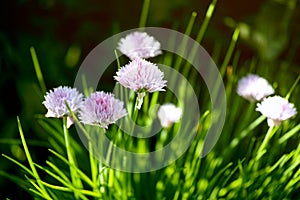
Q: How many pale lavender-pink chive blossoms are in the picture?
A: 7